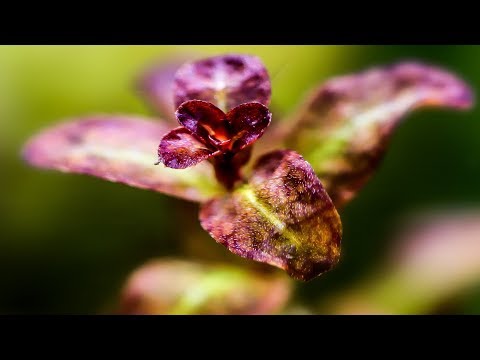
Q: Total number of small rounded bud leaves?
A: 3